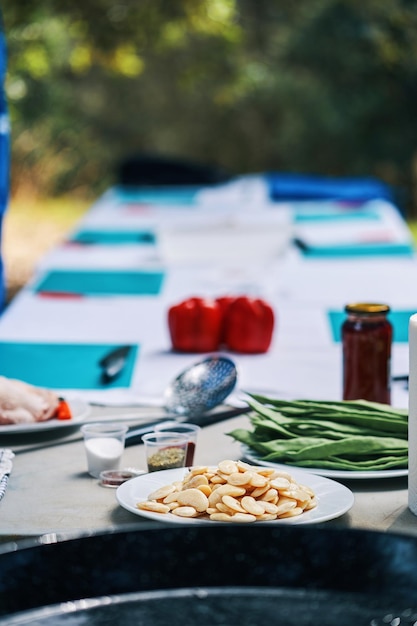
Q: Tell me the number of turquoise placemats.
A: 7